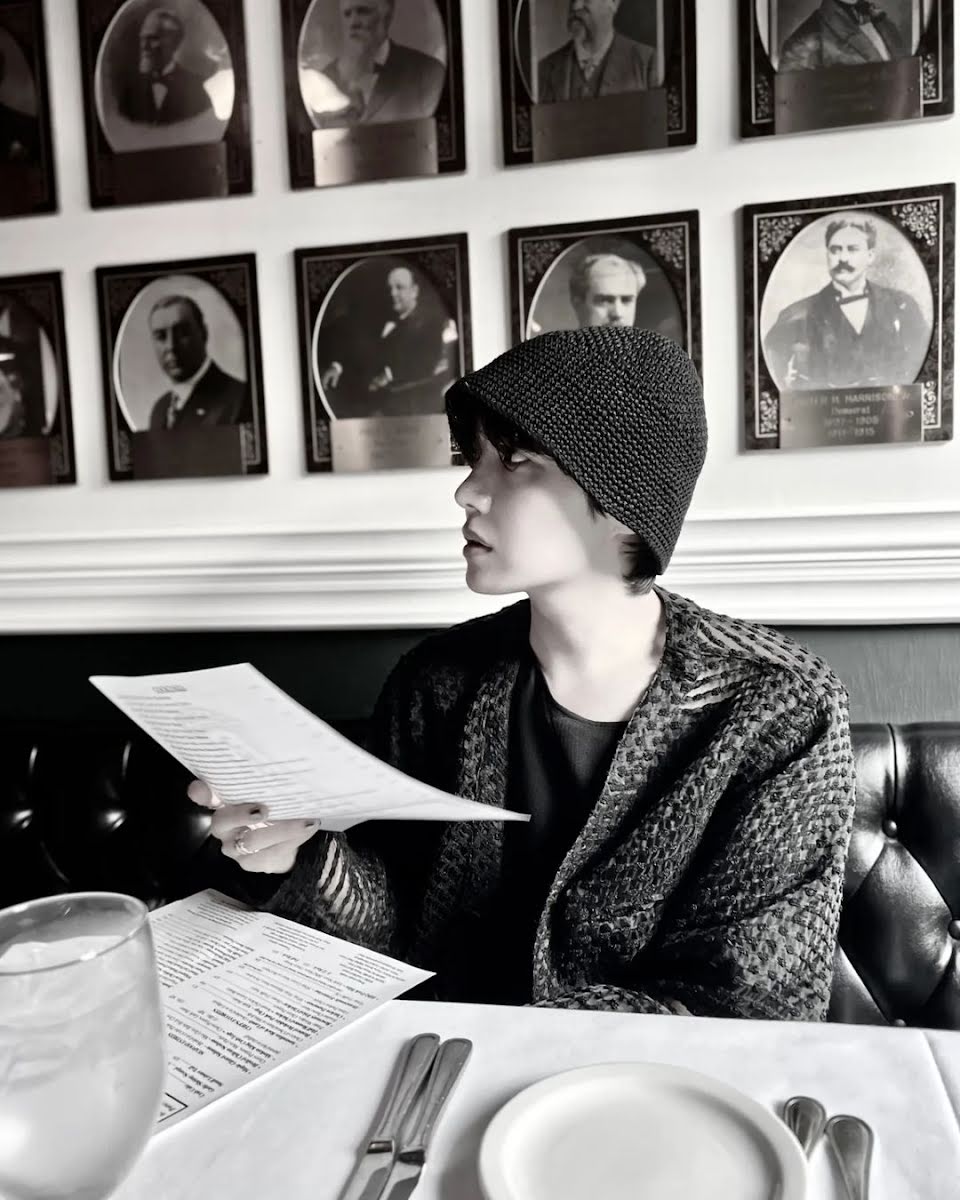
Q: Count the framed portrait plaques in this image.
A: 10